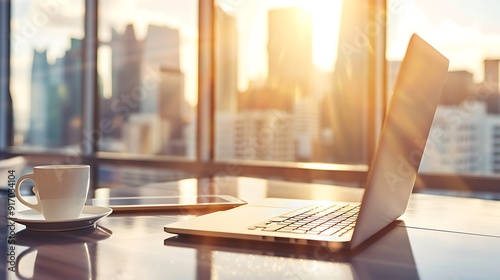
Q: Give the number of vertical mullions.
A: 4